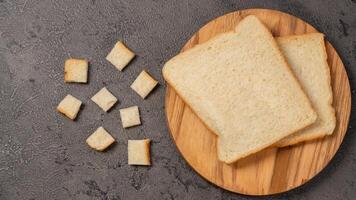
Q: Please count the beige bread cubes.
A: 8